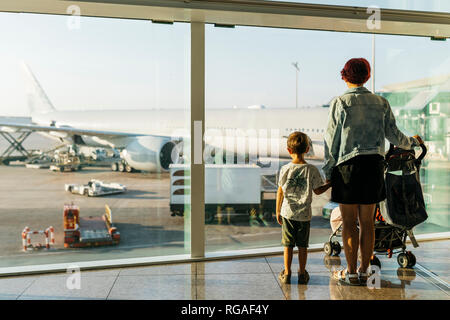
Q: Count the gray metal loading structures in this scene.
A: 1